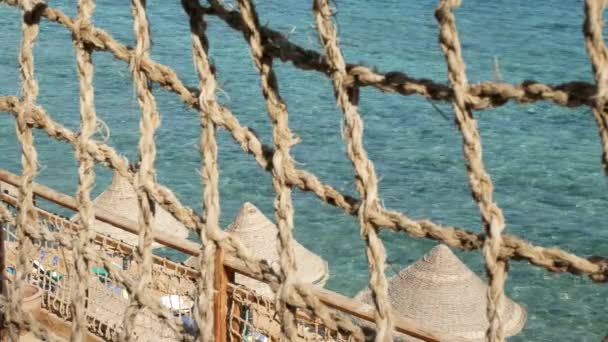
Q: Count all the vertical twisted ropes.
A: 8